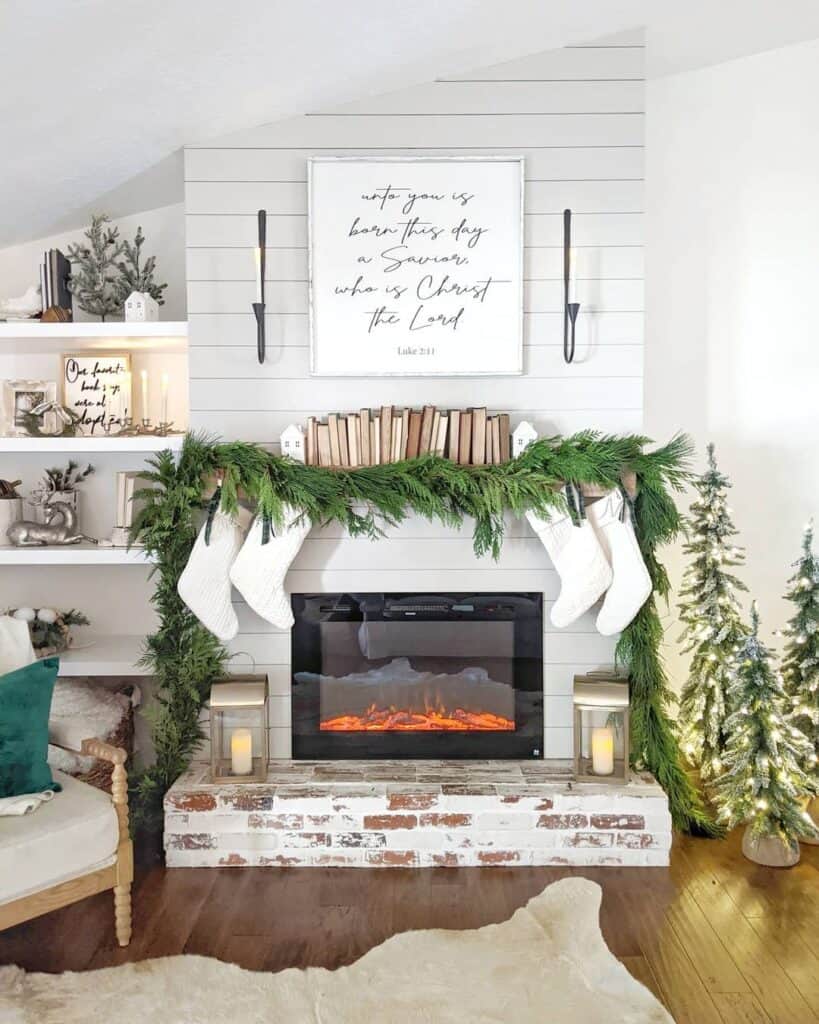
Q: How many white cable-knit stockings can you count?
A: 4